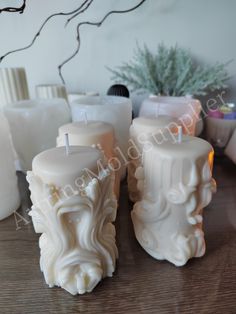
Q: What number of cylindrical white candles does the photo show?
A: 4